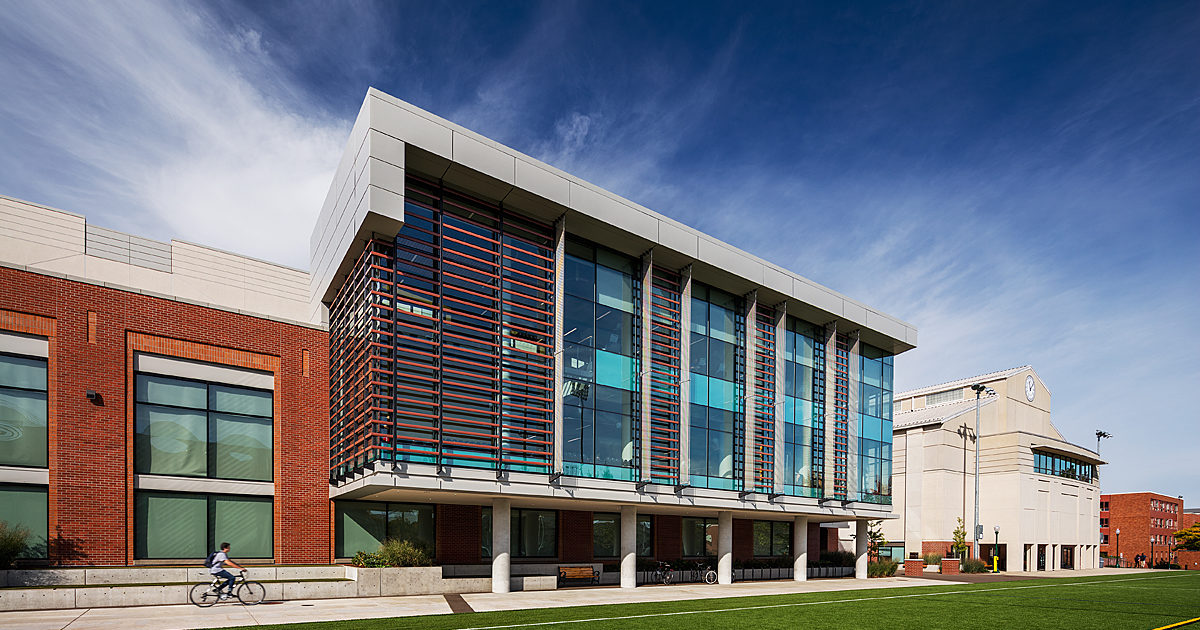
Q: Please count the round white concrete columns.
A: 5